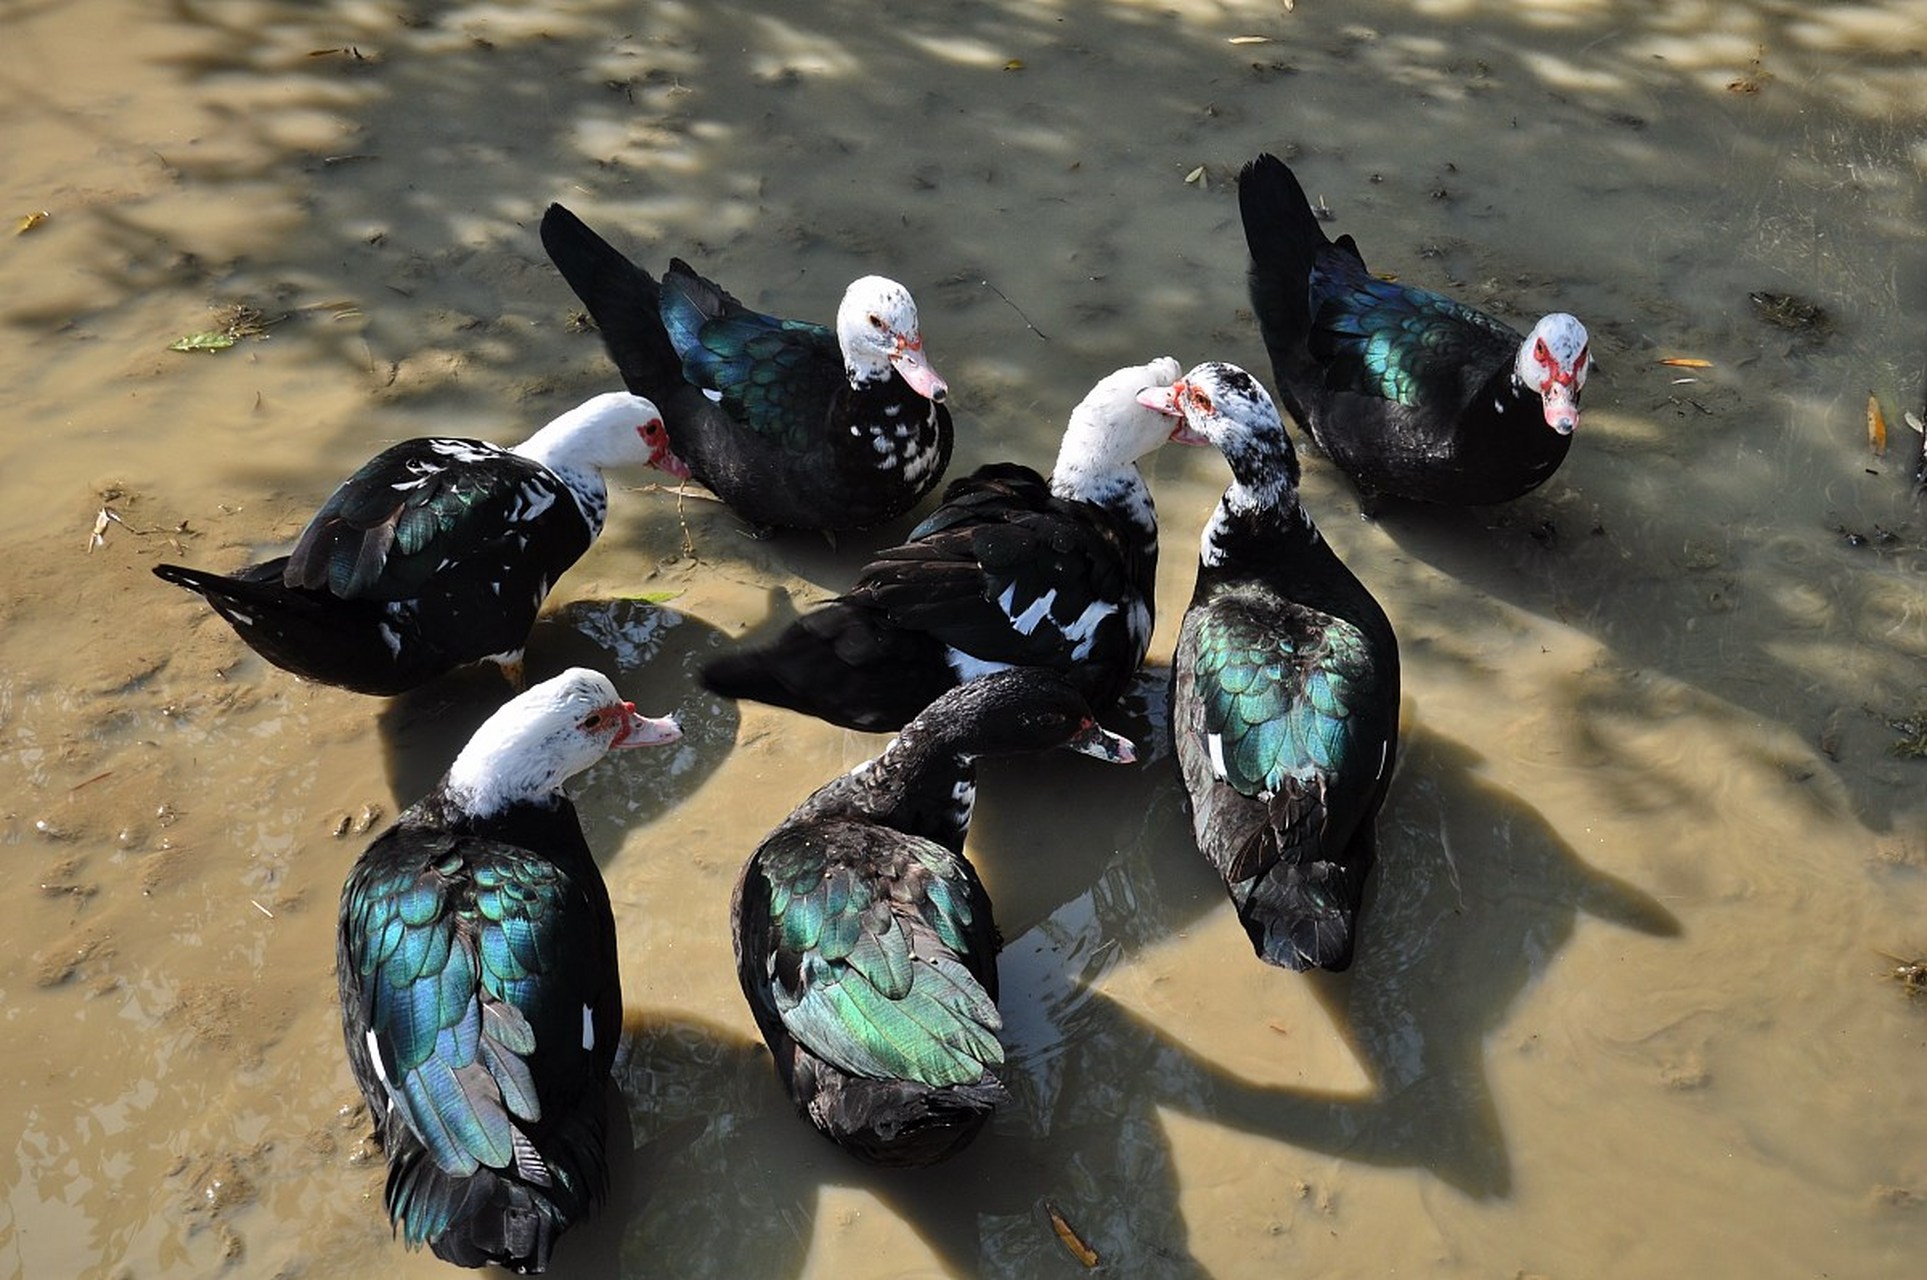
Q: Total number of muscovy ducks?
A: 7